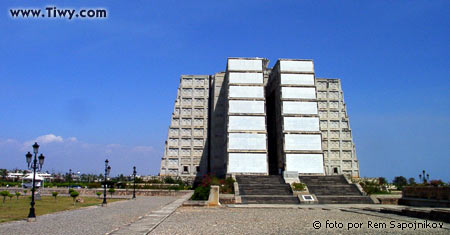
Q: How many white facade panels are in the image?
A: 14